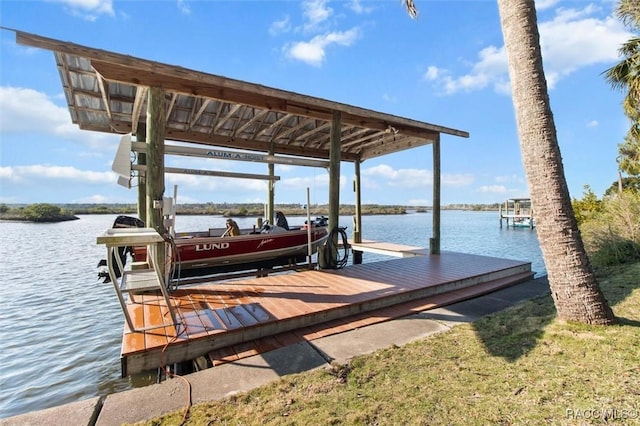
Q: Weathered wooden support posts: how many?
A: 6